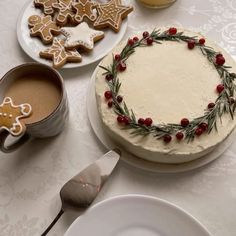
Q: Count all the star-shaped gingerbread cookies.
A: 3